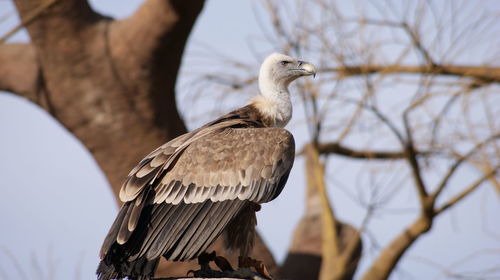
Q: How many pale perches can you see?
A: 1